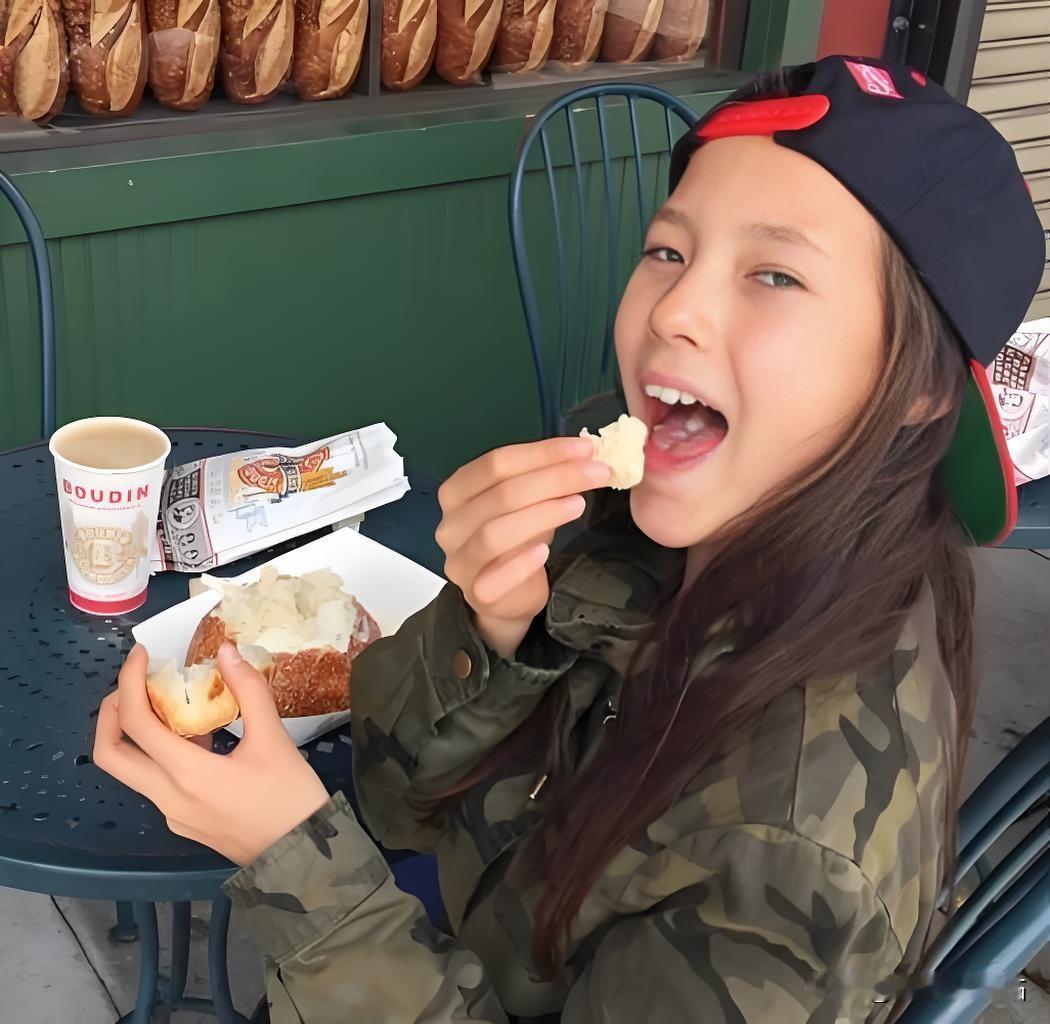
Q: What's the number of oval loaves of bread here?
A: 11